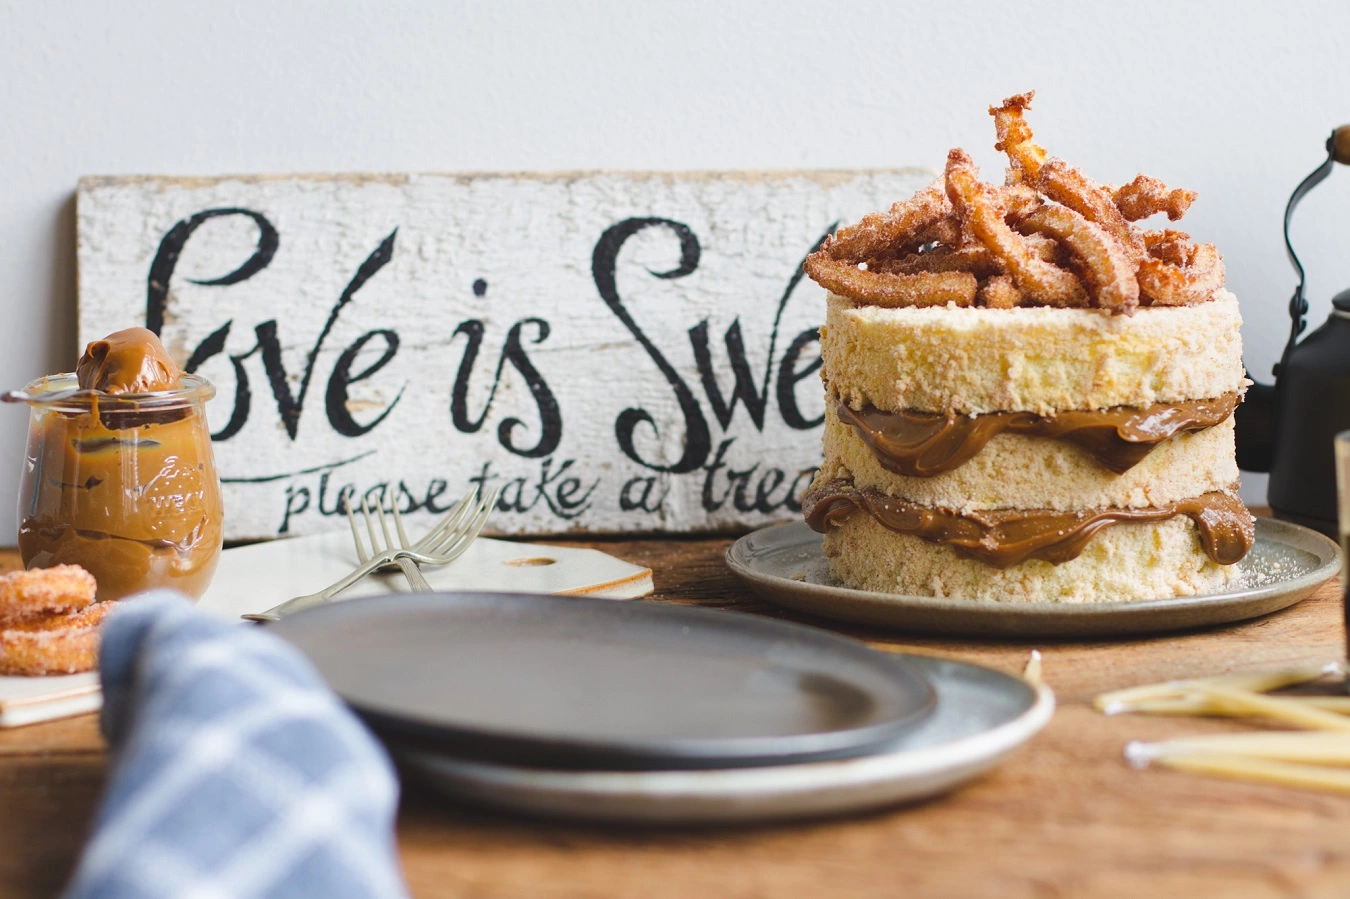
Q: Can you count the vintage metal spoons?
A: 1